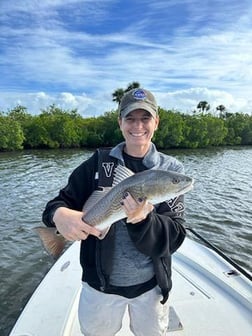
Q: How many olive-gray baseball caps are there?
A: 1